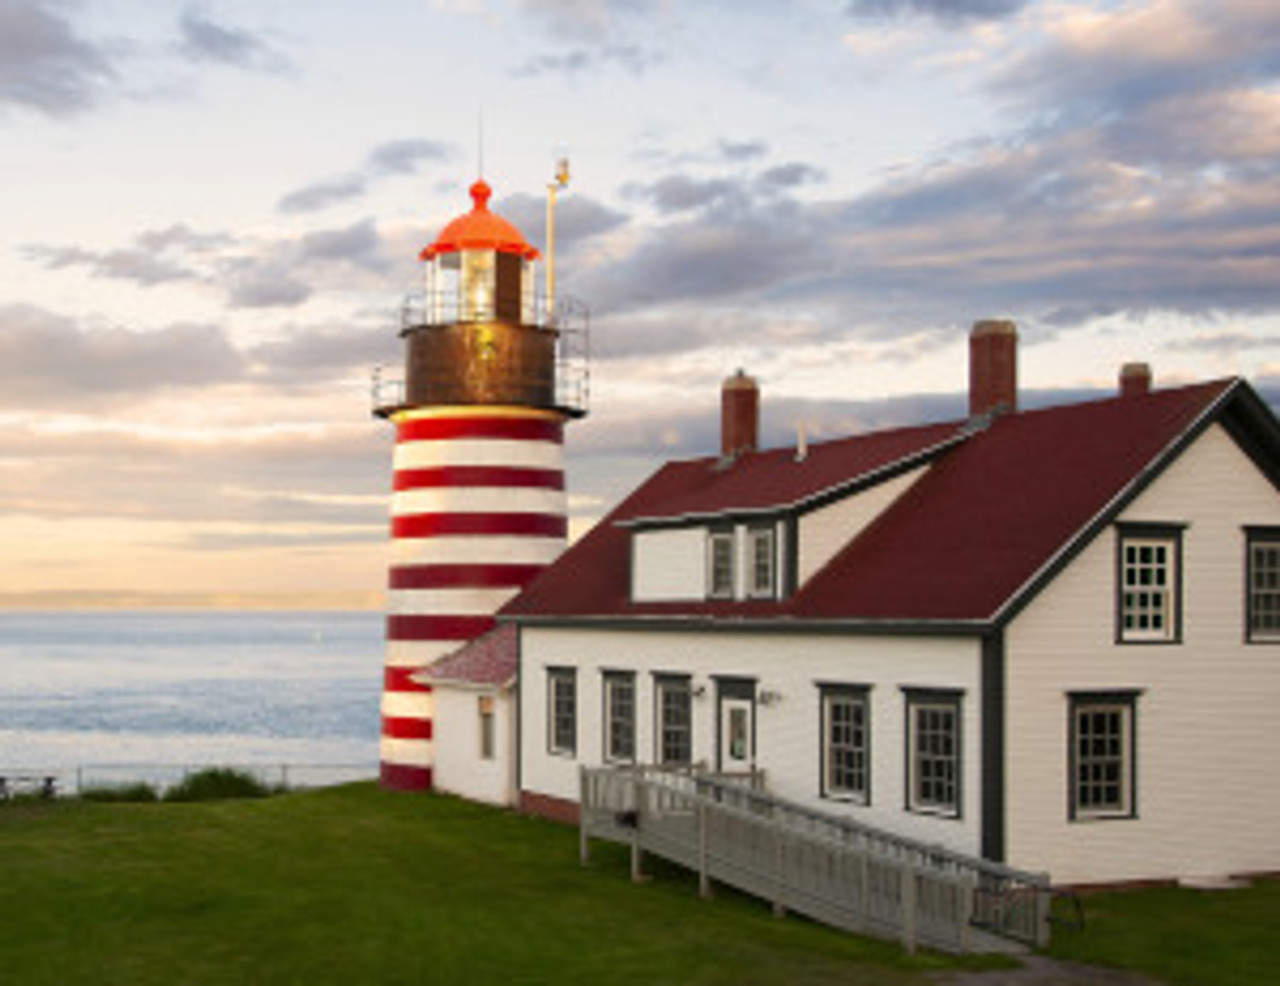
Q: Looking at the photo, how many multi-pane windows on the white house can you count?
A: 10